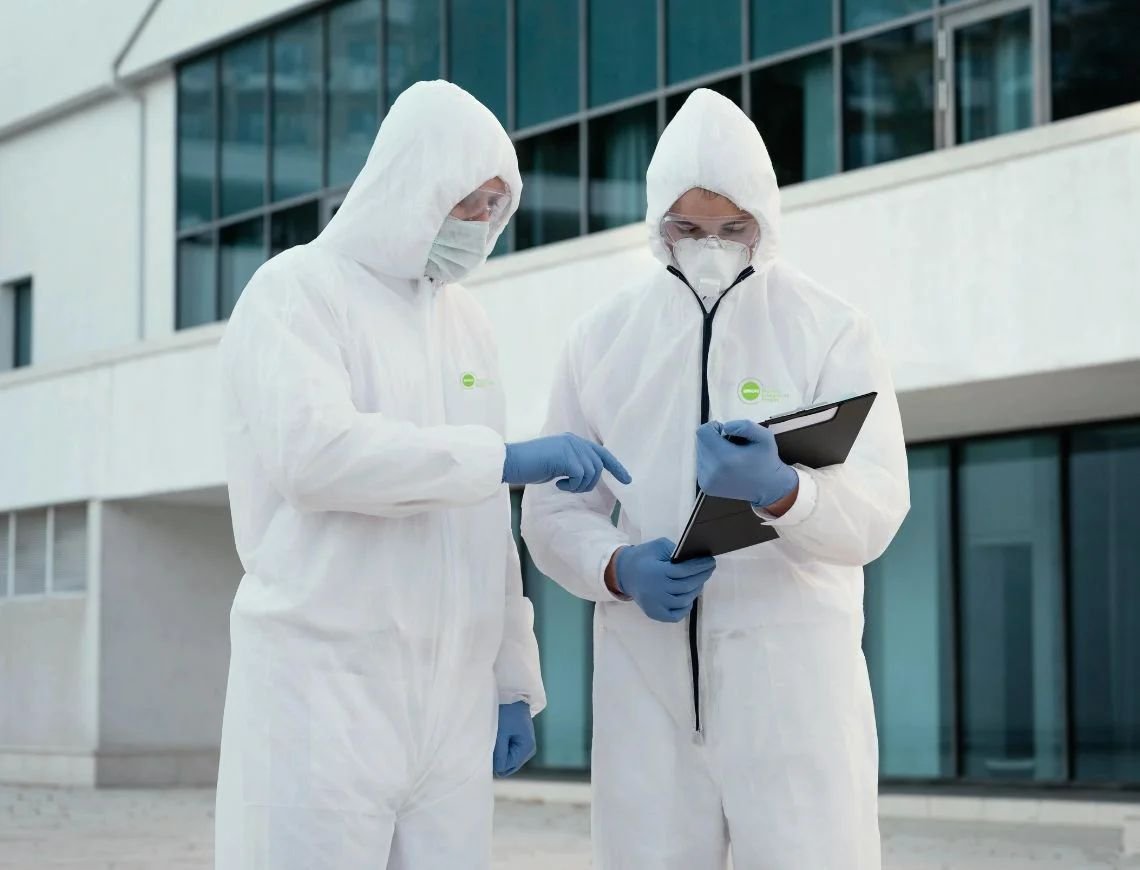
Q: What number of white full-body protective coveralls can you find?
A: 2